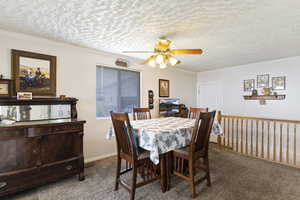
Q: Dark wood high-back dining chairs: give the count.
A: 4